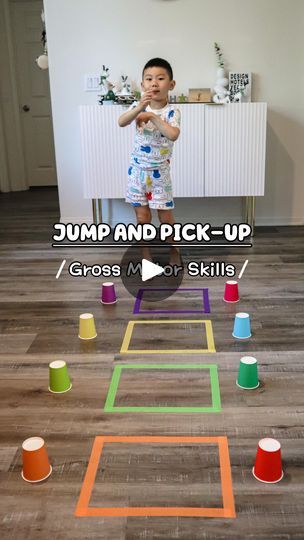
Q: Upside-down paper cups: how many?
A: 8